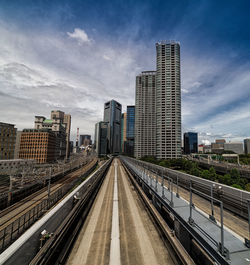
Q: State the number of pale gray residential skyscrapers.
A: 2